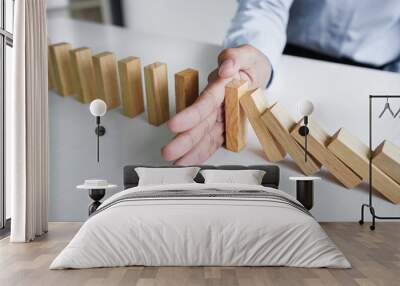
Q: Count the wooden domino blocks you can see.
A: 12